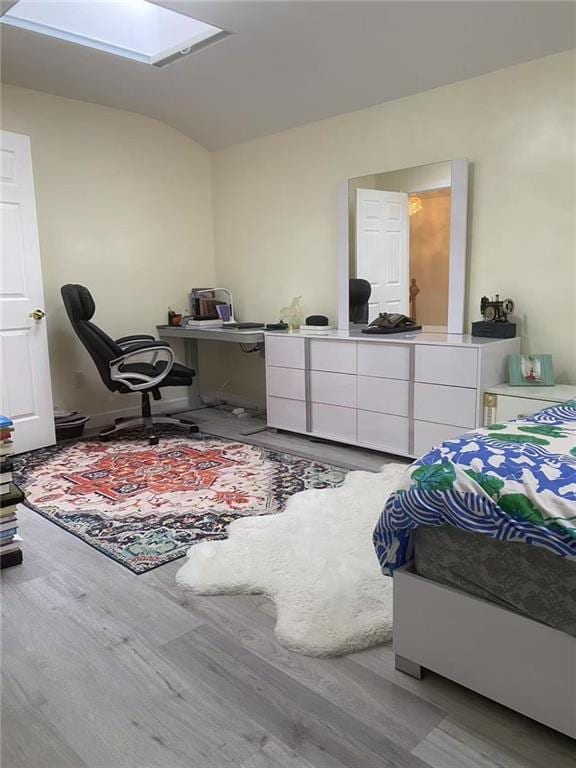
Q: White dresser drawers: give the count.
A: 12